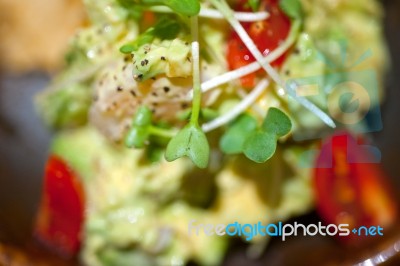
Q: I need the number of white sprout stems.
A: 5